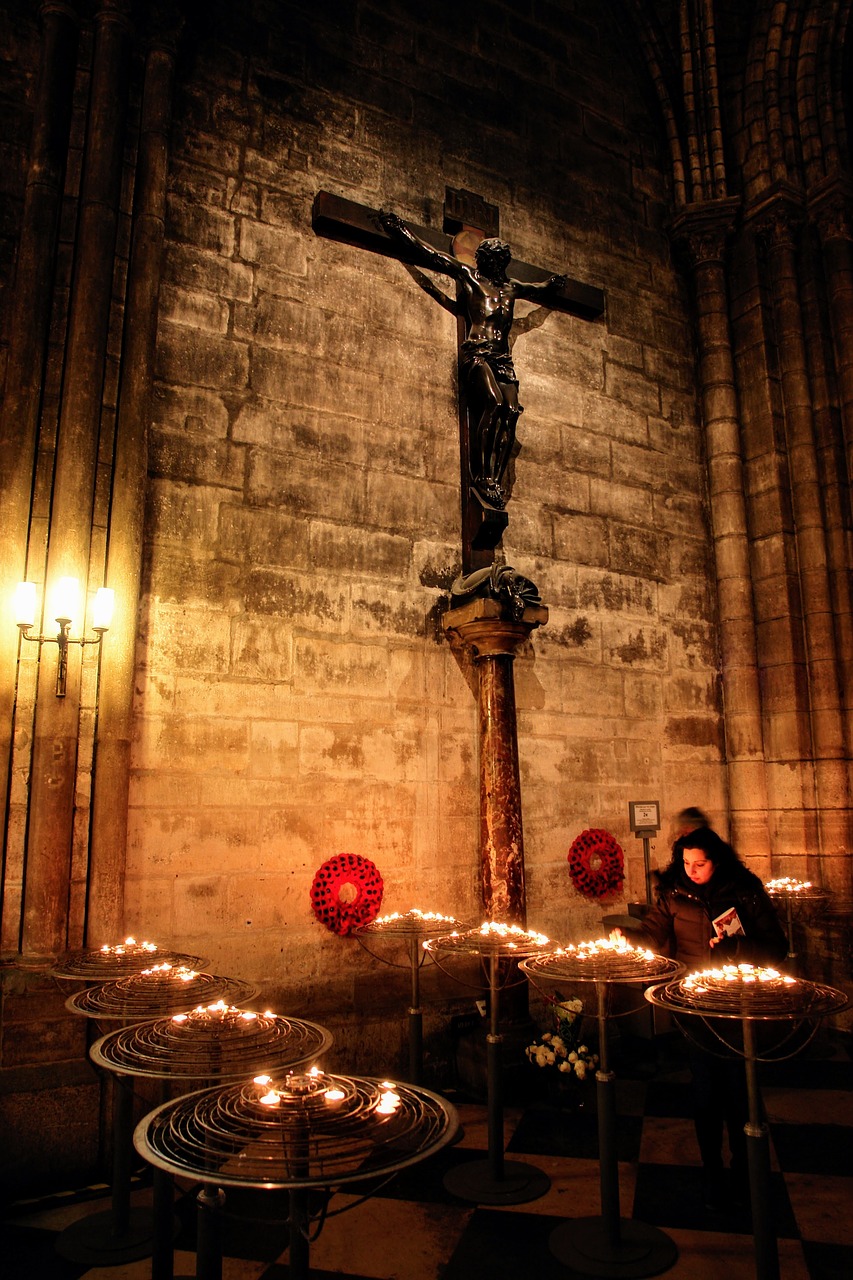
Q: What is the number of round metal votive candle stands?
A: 9